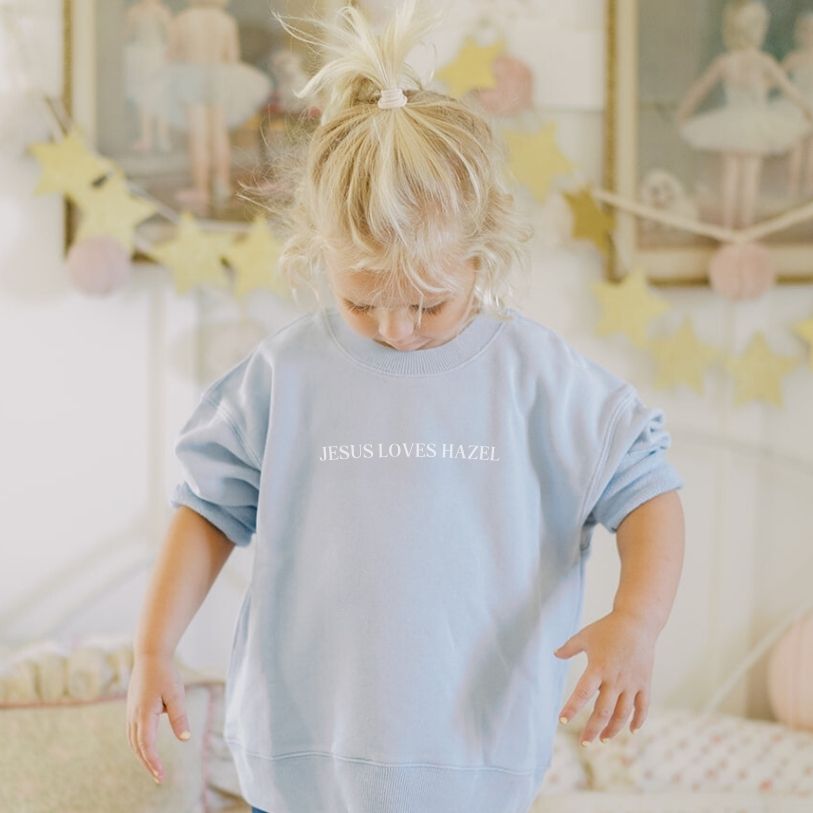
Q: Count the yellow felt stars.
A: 11